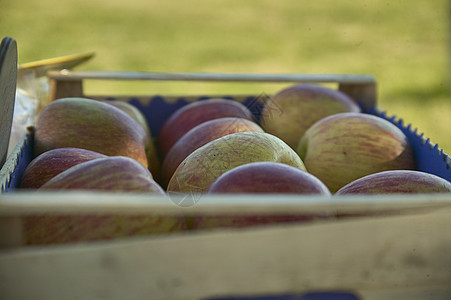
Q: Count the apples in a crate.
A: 11